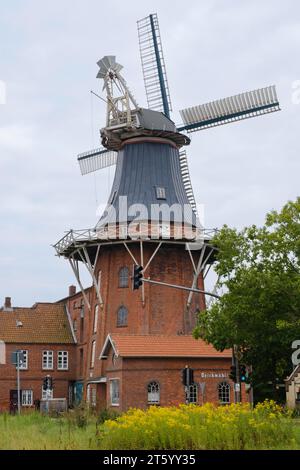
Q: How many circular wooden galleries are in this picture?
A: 1